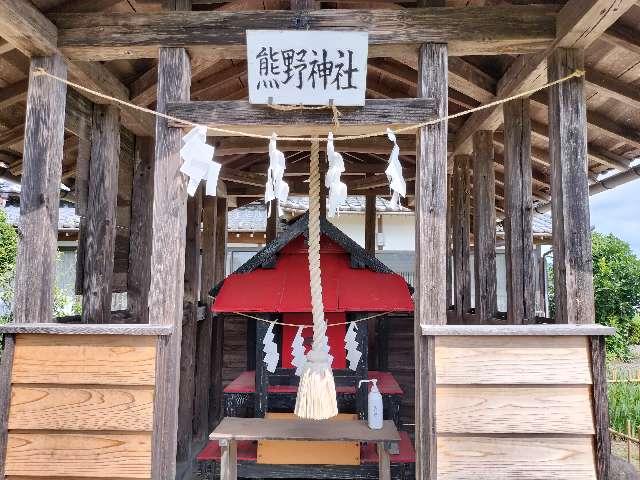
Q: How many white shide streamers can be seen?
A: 8